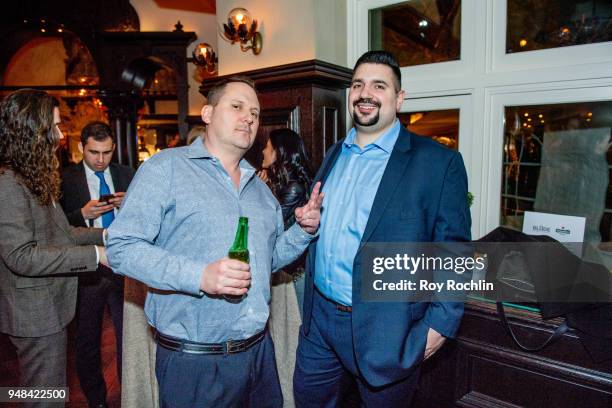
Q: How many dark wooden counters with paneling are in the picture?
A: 1